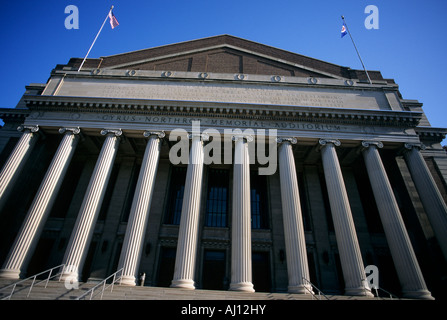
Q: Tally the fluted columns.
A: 10